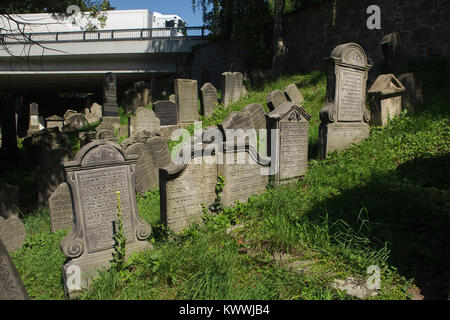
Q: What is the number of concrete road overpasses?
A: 1